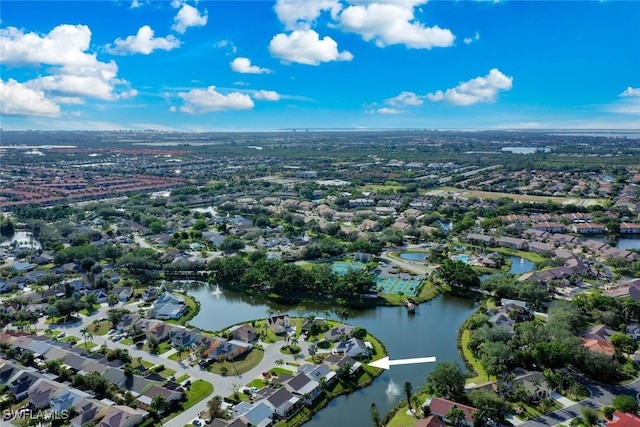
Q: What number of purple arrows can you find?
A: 0